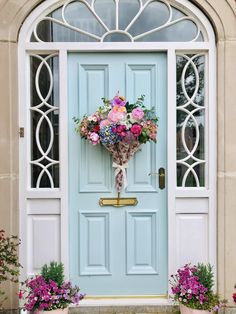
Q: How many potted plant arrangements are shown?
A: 2